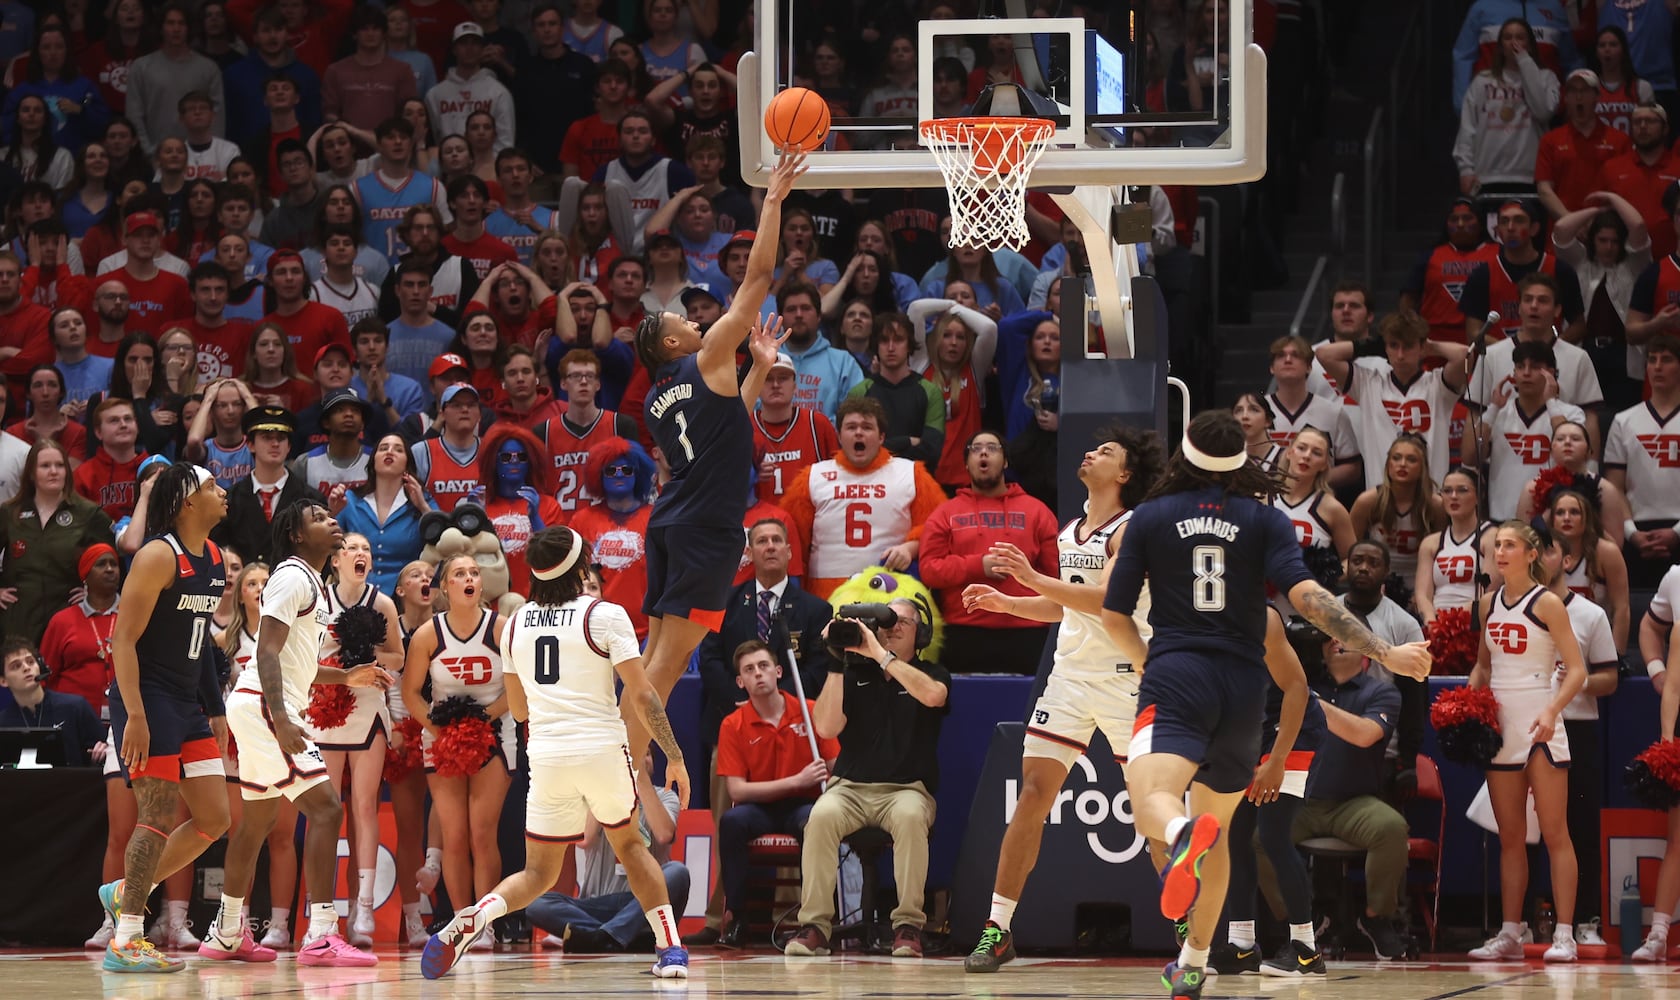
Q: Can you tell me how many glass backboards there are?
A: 1